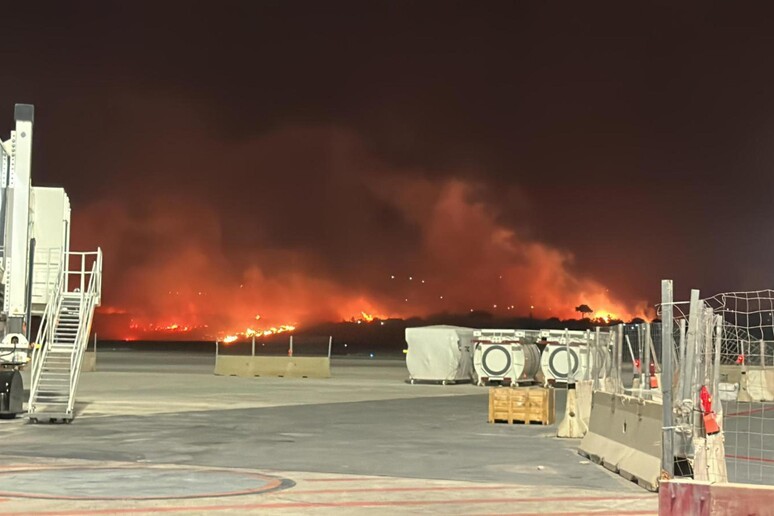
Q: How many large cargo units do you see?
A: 3